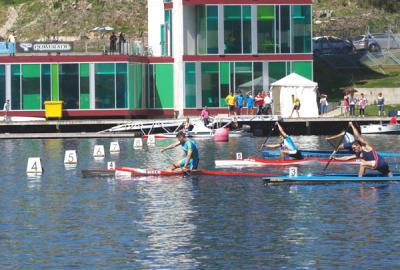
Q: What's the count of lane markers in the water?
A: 6